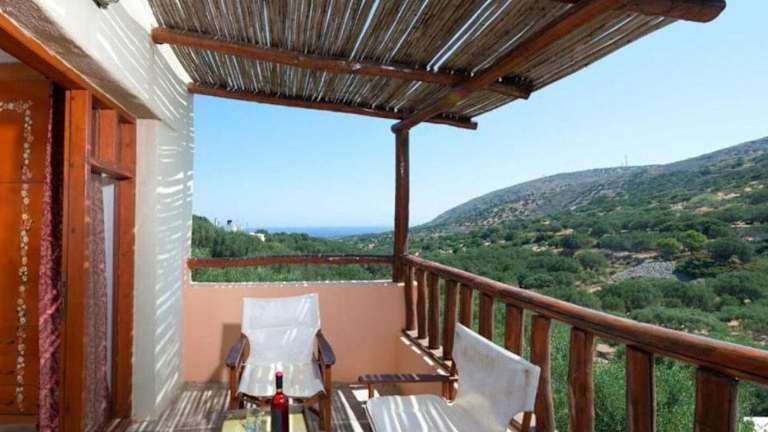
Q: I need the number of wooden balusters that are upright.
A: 11